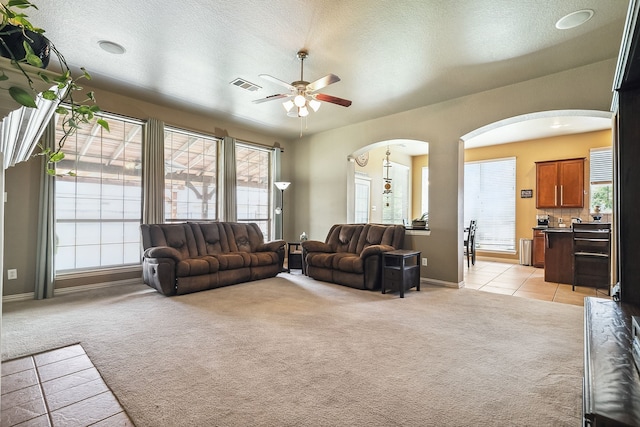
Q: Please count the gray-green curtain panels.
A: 4